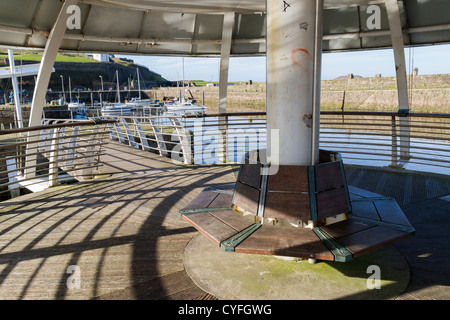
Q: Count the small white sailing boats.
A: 4